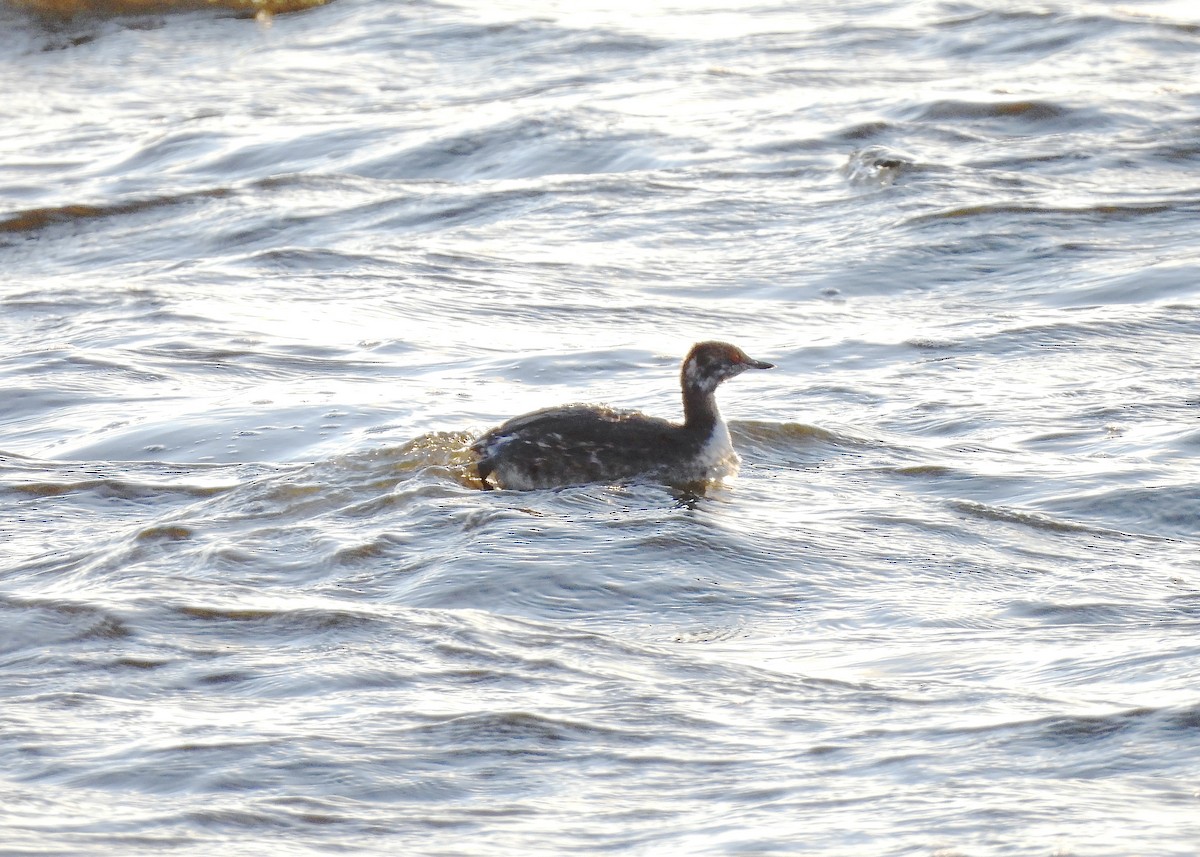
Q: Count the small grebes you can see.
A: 1